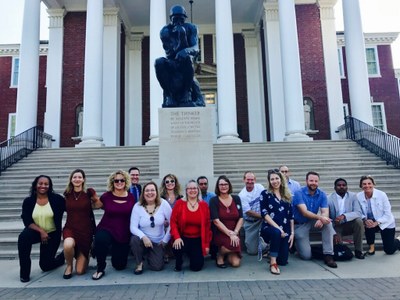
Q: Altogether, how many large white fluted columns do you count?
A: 6